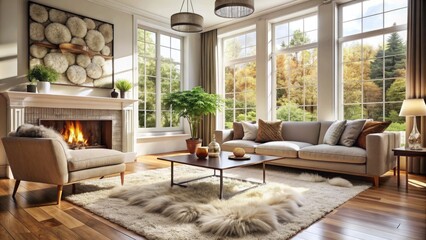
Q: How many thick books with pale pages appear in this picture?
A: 0